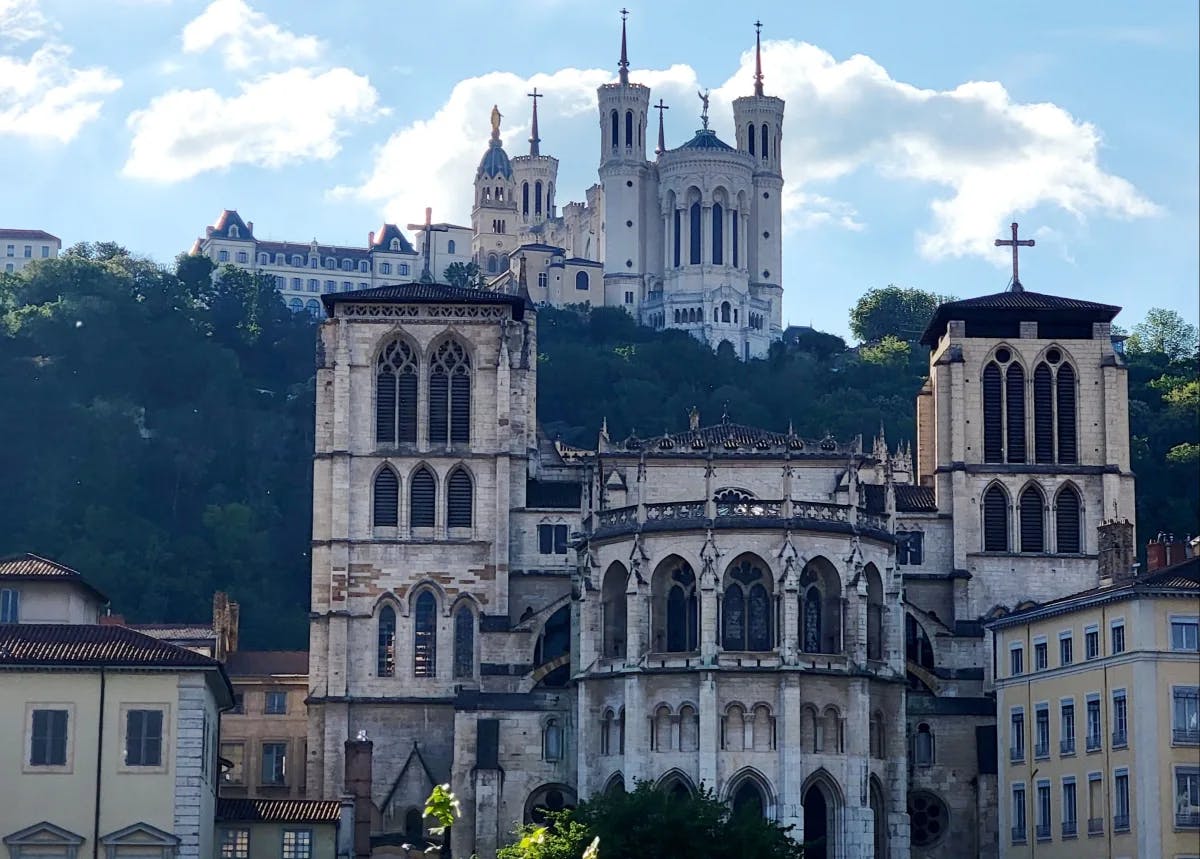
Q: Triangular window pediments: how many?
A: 2